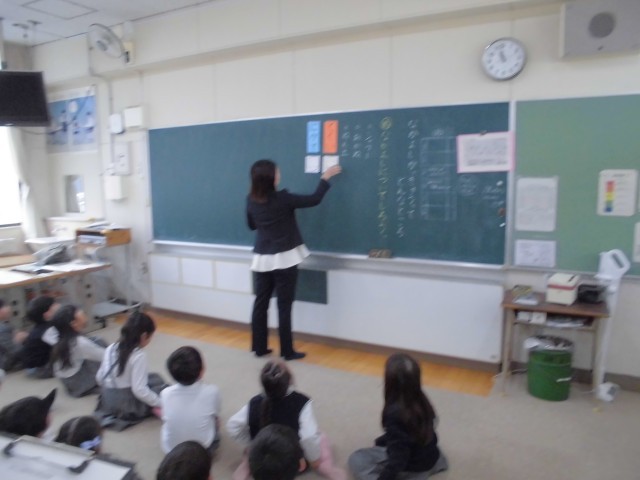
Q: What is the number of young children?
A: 11